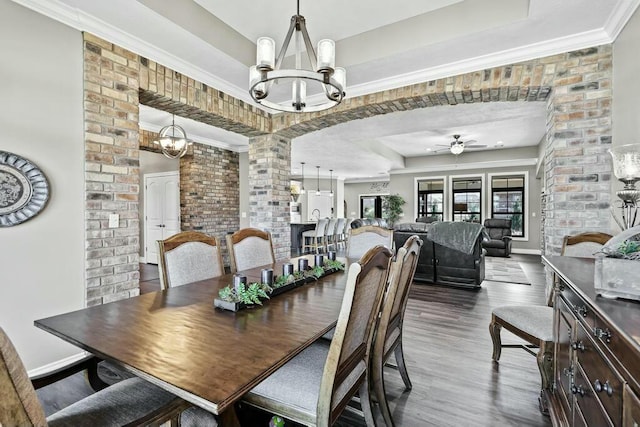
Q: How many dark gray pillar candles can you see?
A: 6